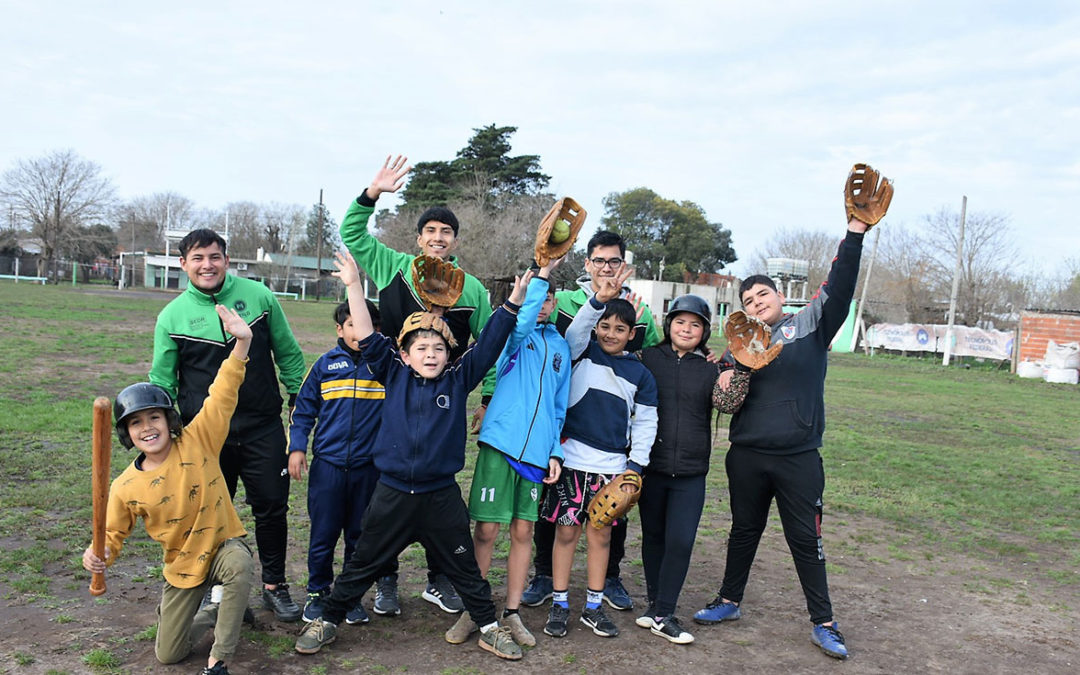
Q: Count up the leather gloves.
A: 6